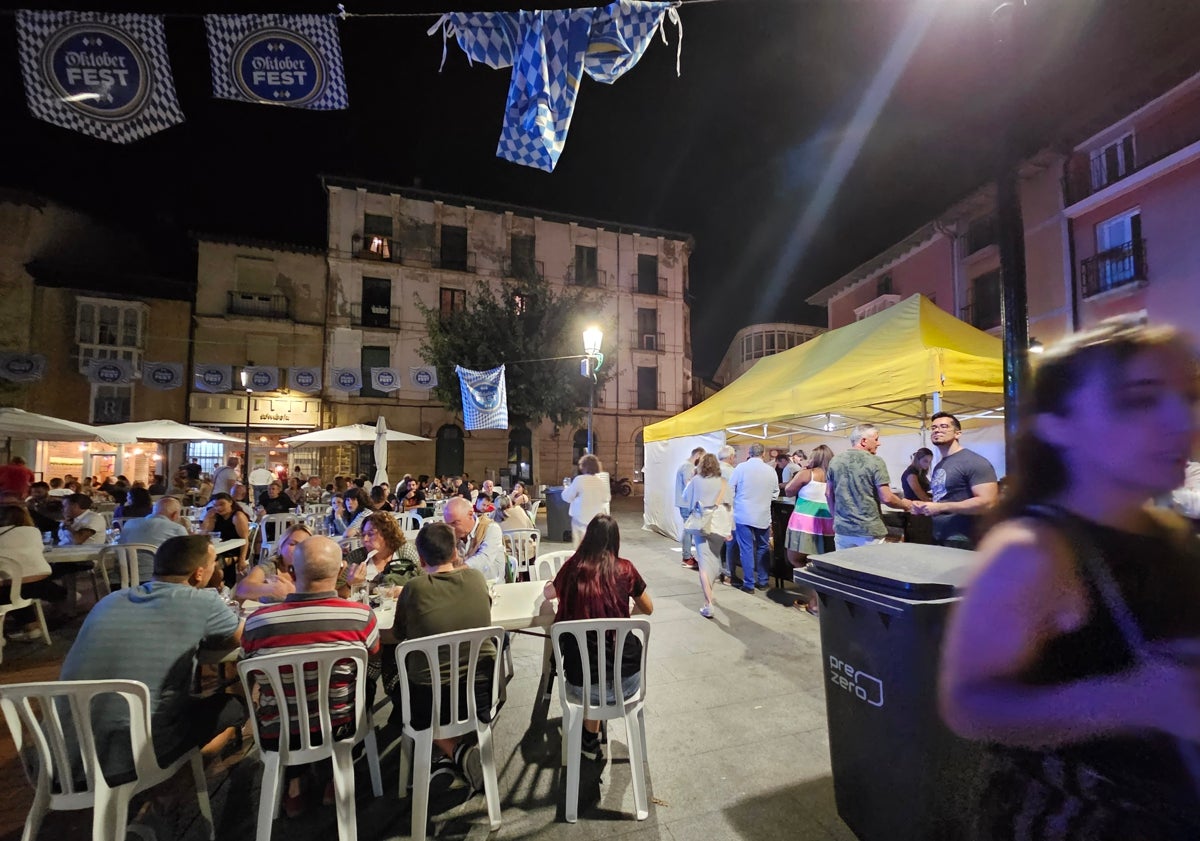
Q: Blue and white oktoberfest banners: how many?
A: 13